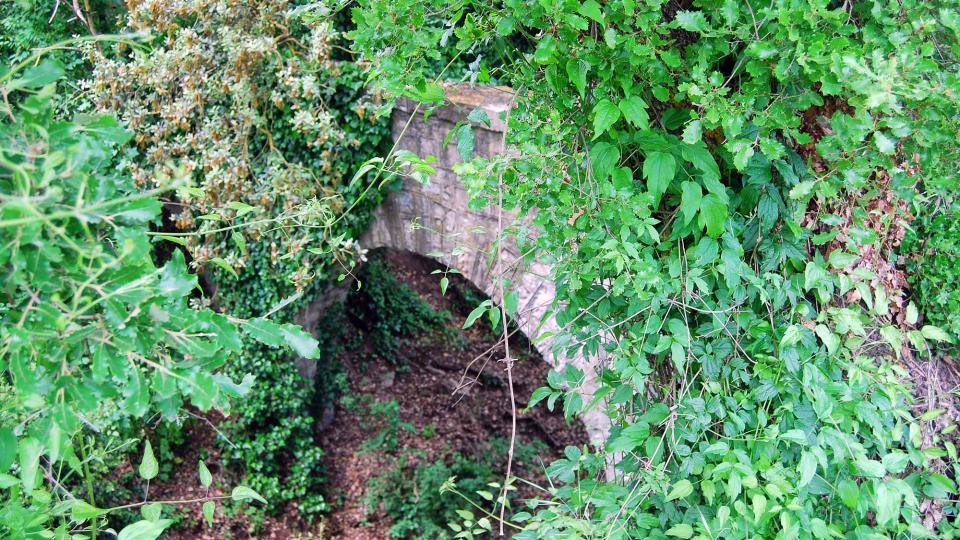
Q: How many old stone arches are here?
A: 1